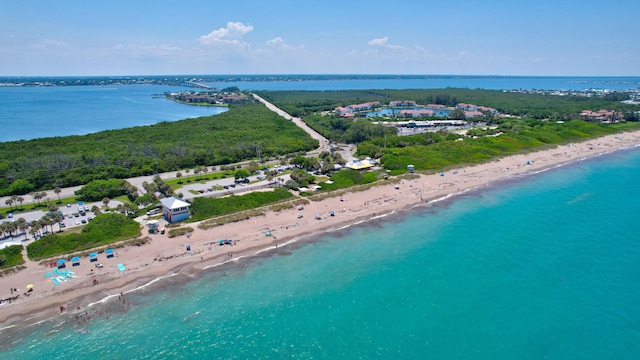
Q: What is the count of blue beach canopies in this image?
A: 4